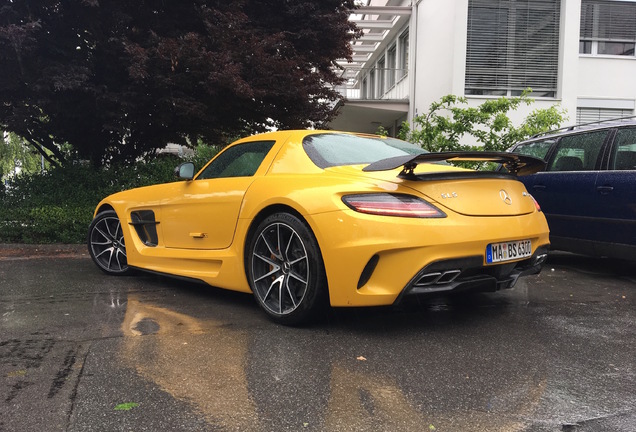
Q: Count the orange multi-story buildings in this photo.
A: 0